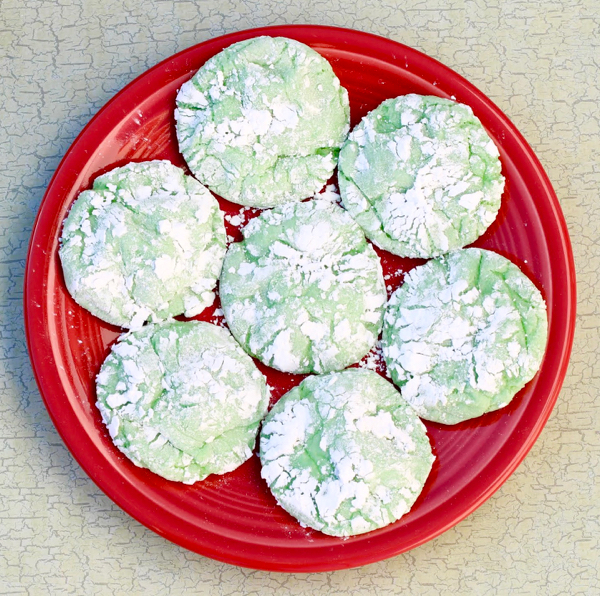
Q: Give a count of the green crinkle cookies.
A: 7